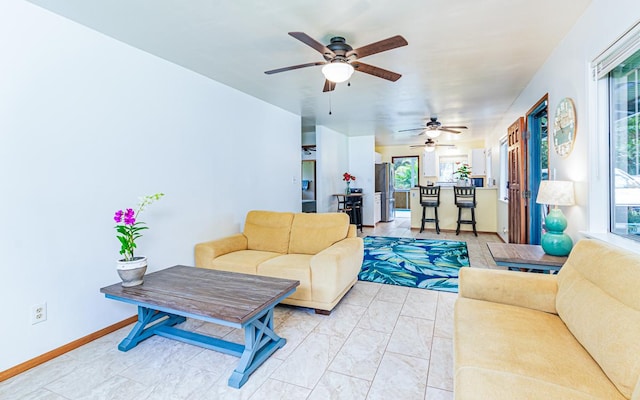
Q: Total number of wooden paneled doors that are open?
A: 1